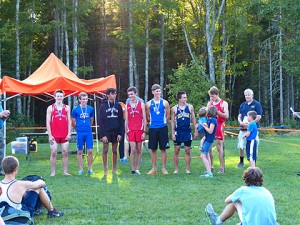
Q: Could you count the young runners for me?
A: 7